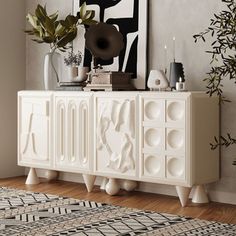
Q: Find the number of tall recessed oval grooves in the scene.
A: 3